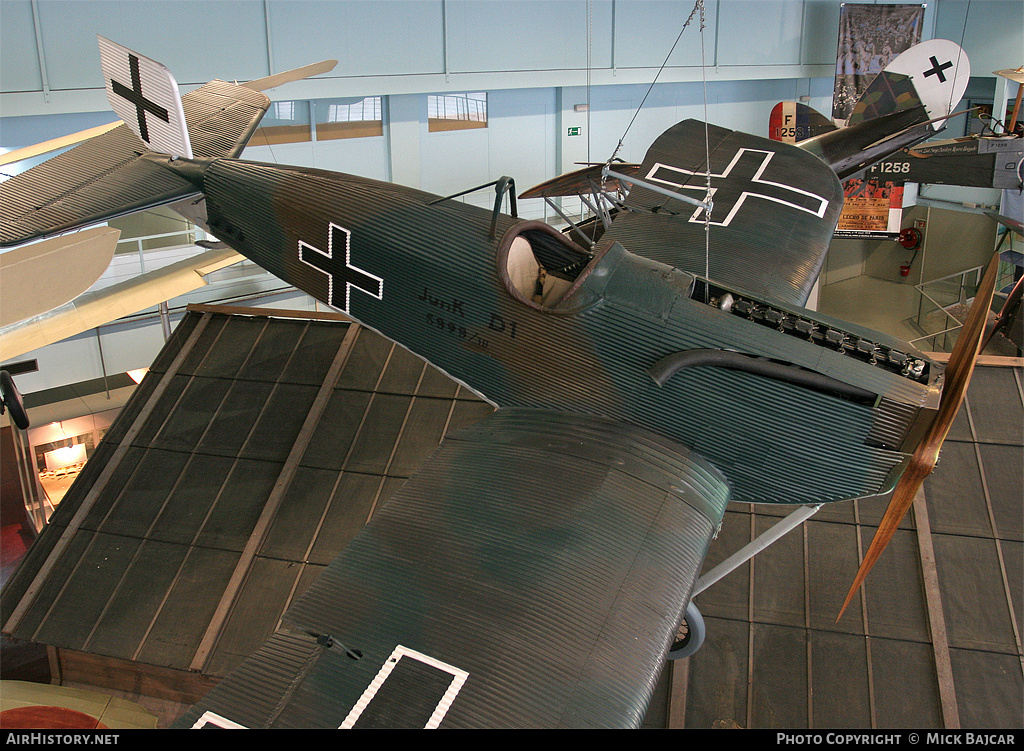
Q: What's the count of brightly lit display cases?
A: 1